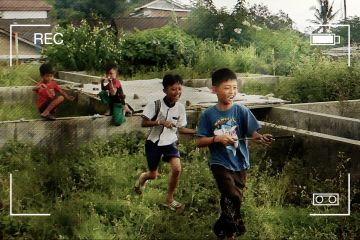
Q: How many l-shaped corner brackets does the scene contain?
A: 4